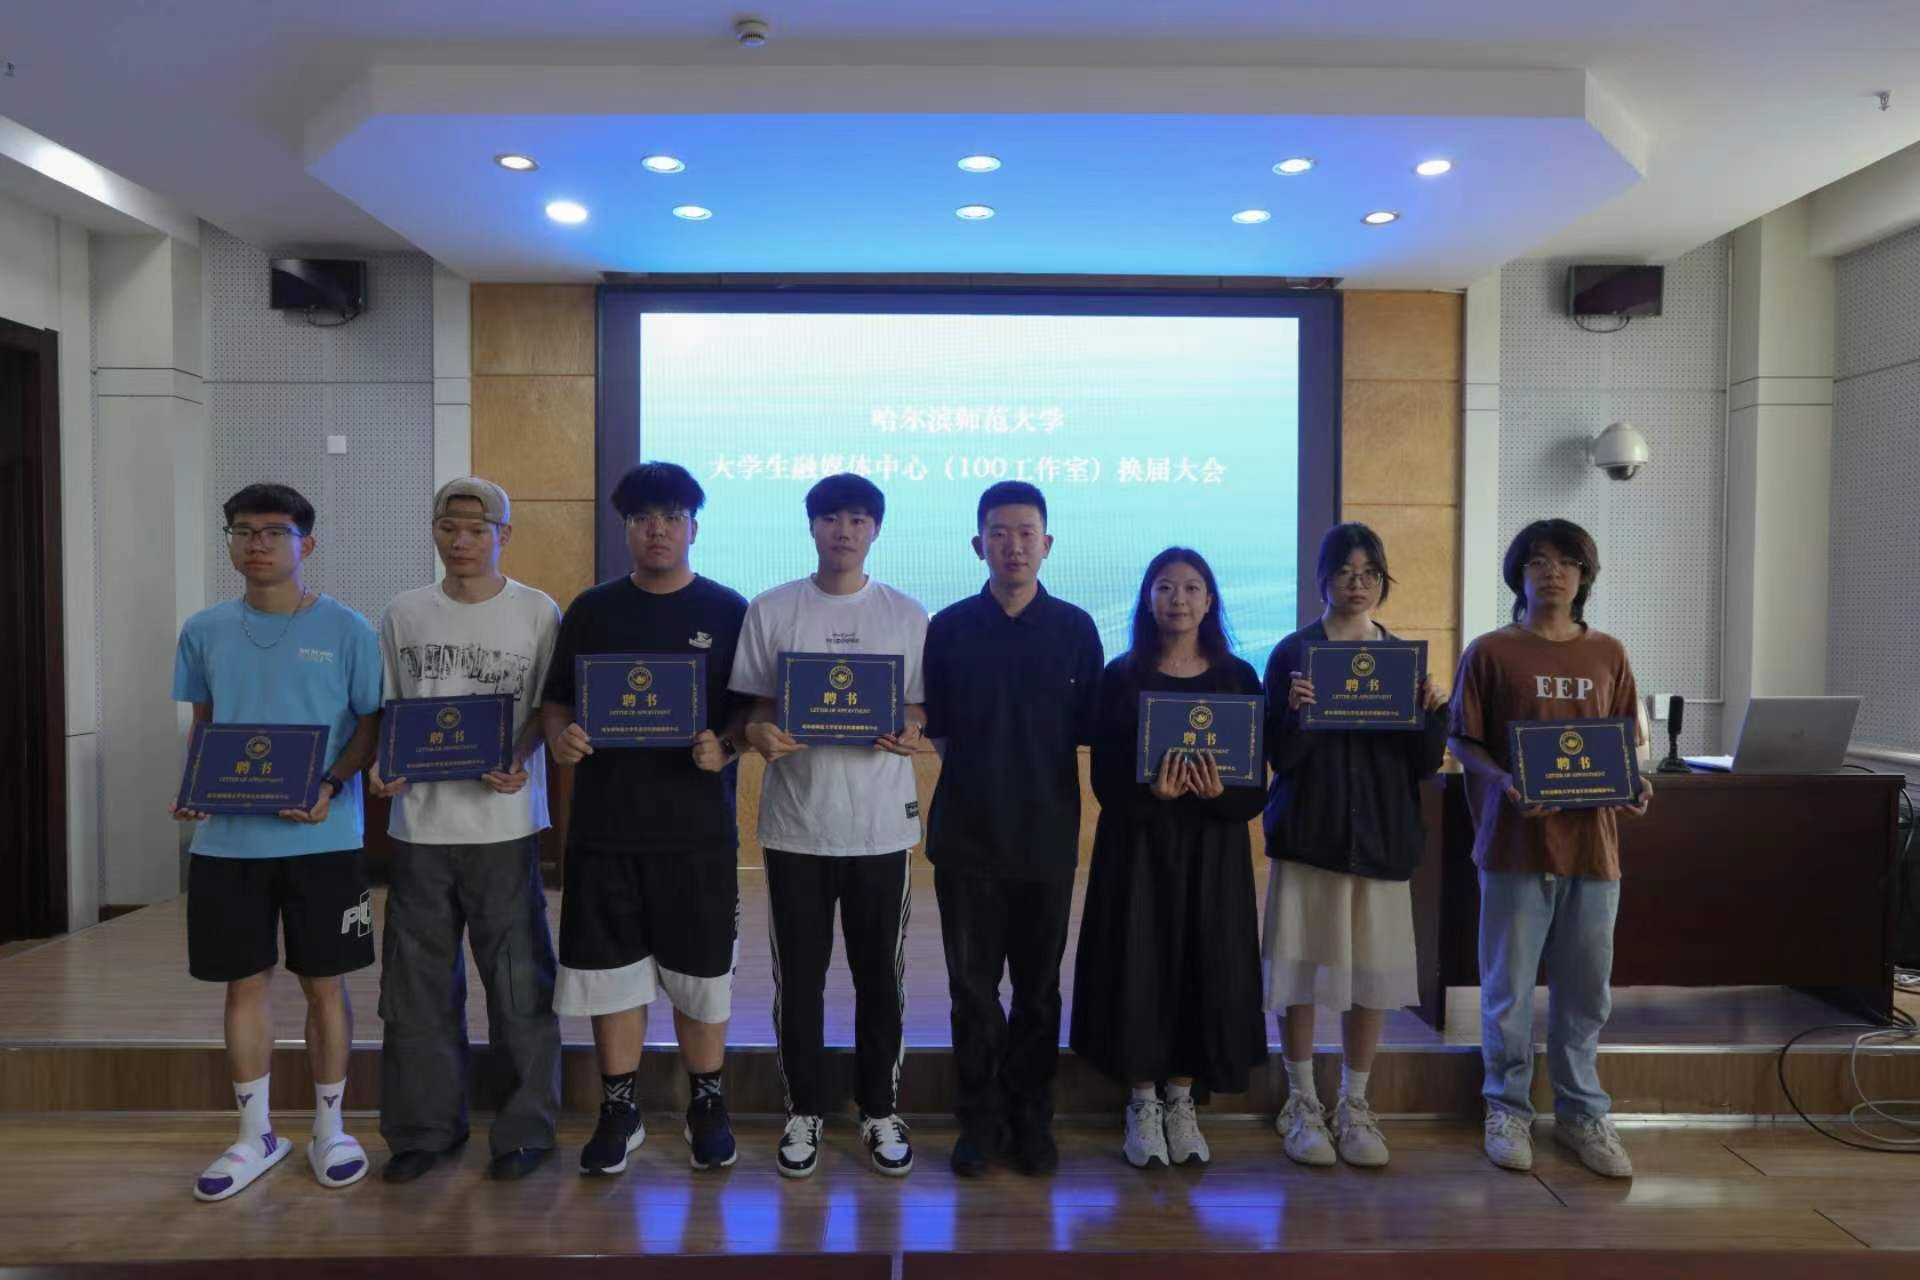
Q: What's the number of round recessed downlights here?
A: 10